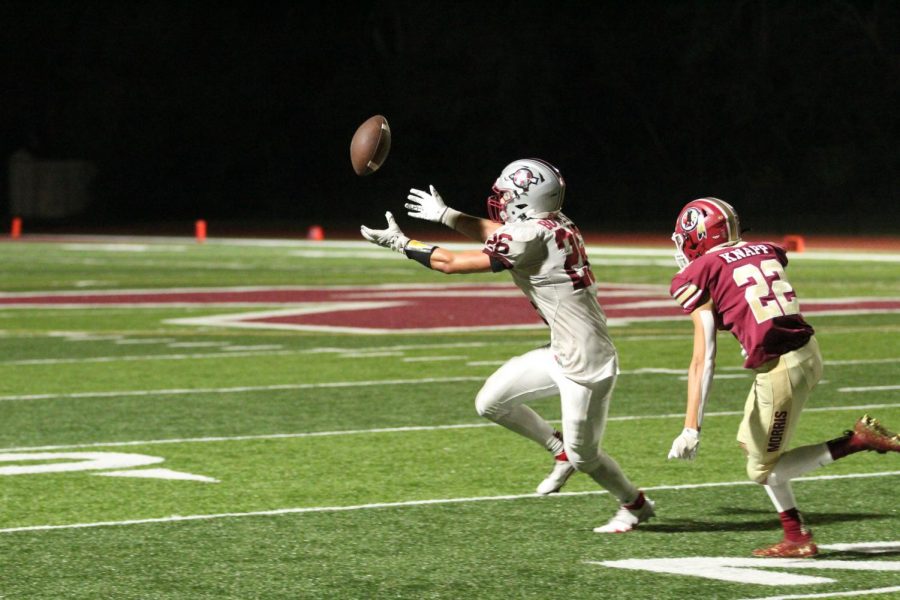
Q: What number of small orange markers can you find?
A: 4